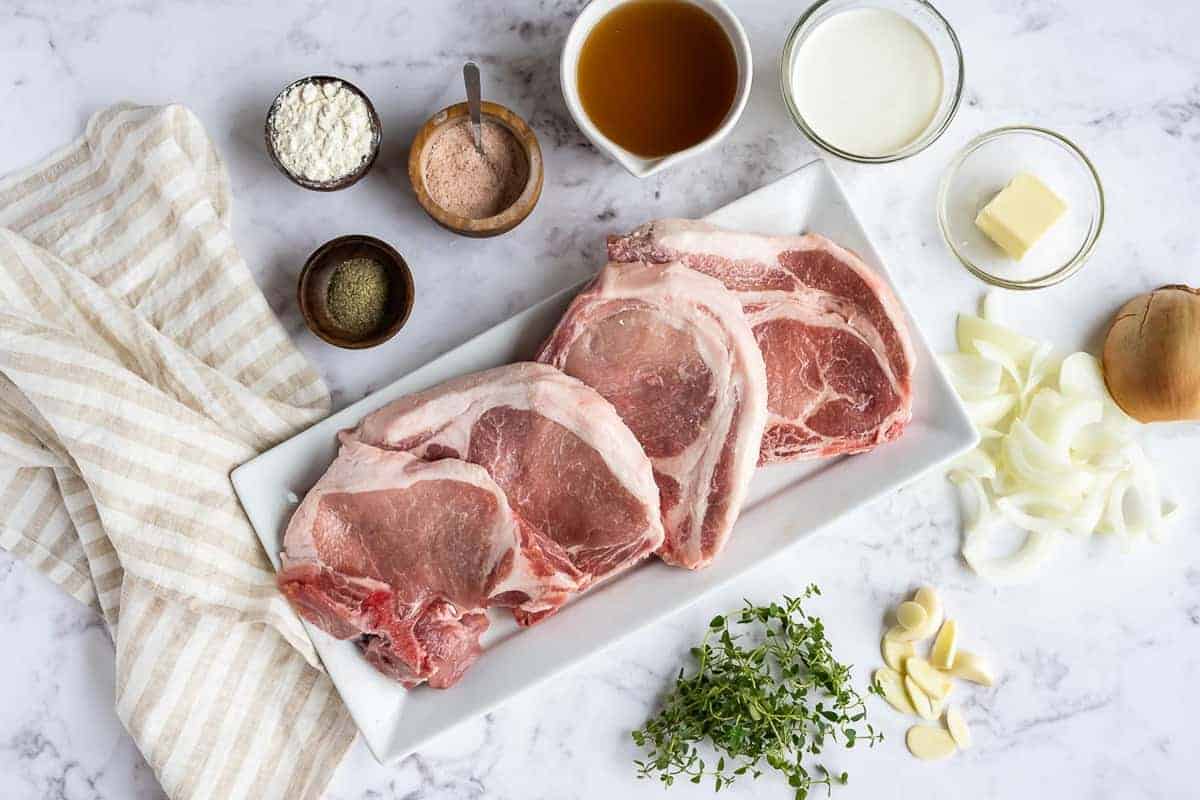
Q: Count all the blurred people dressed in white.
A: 0